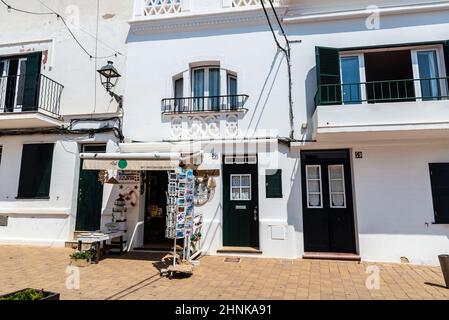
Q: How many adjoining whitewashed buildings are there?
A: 3